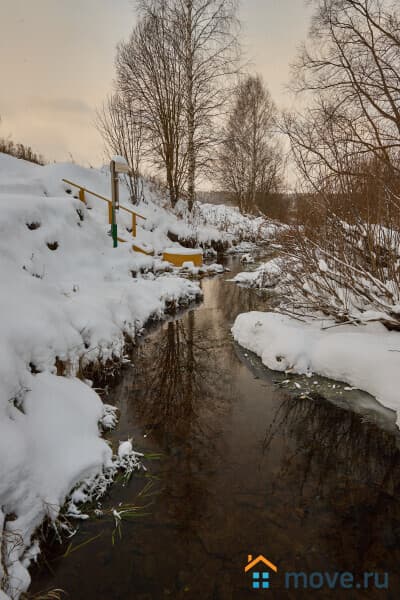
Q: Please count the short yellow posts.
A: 3